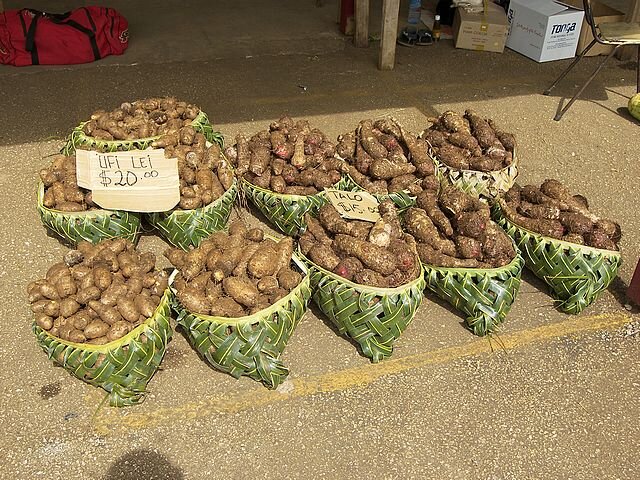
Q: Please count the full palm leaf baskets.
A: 11